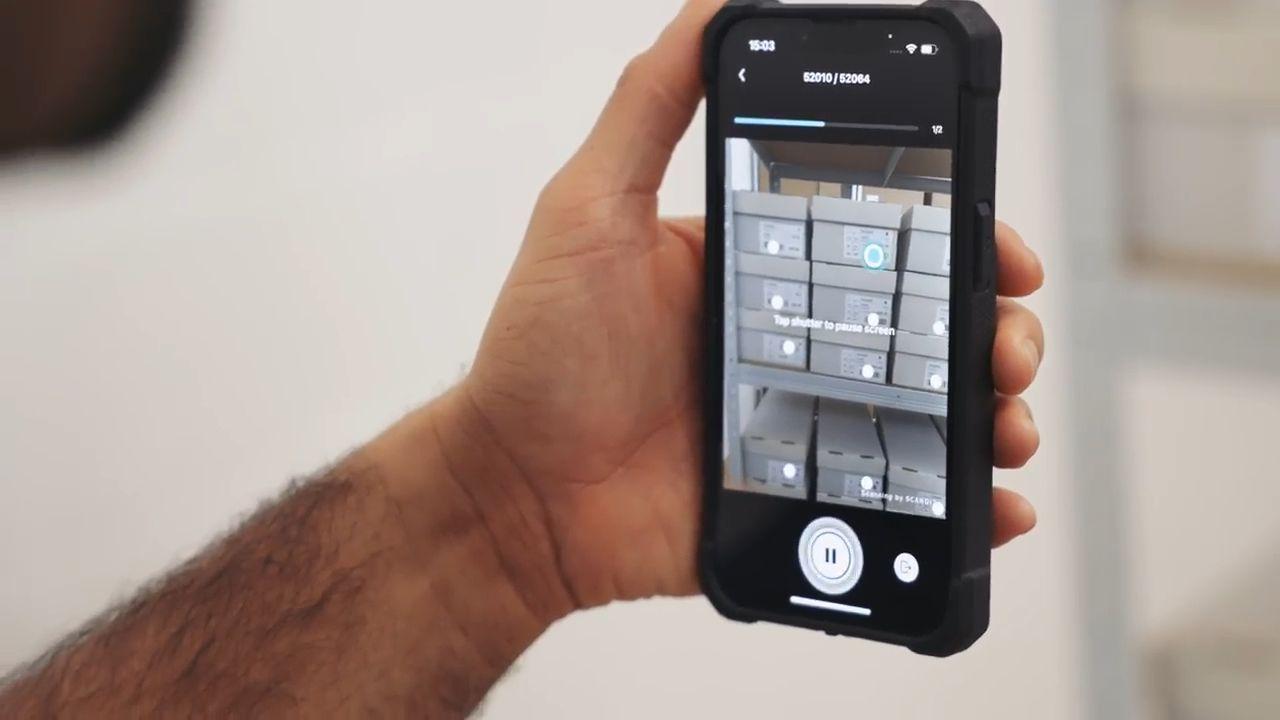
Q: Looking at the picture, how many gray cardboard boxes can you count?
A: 12